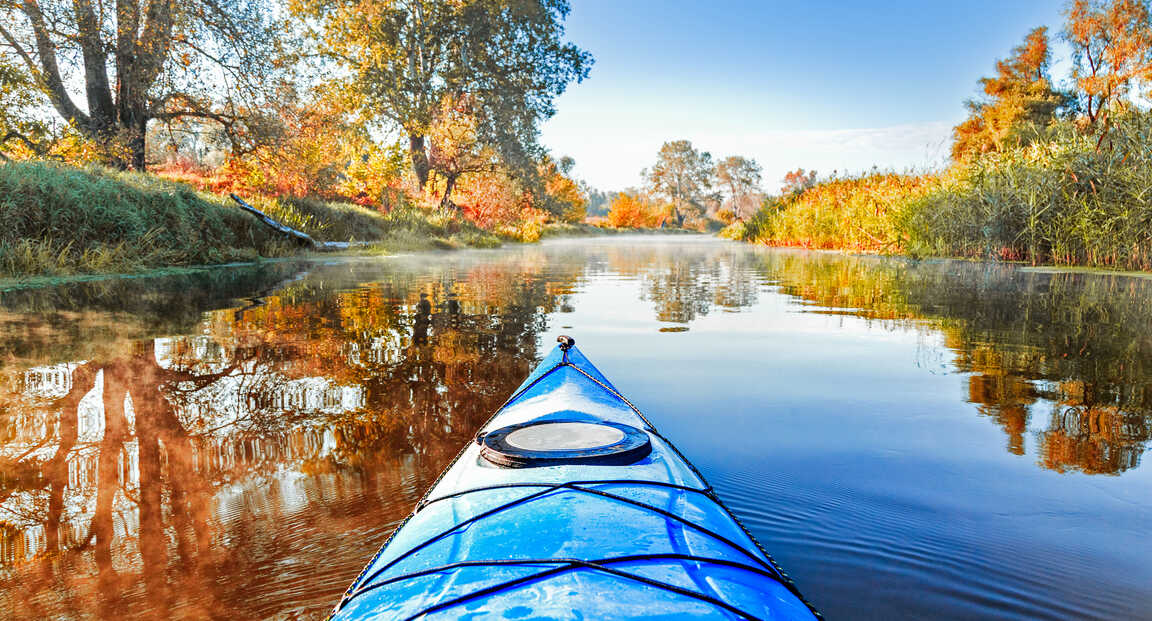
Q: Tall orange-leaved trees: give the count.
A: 2